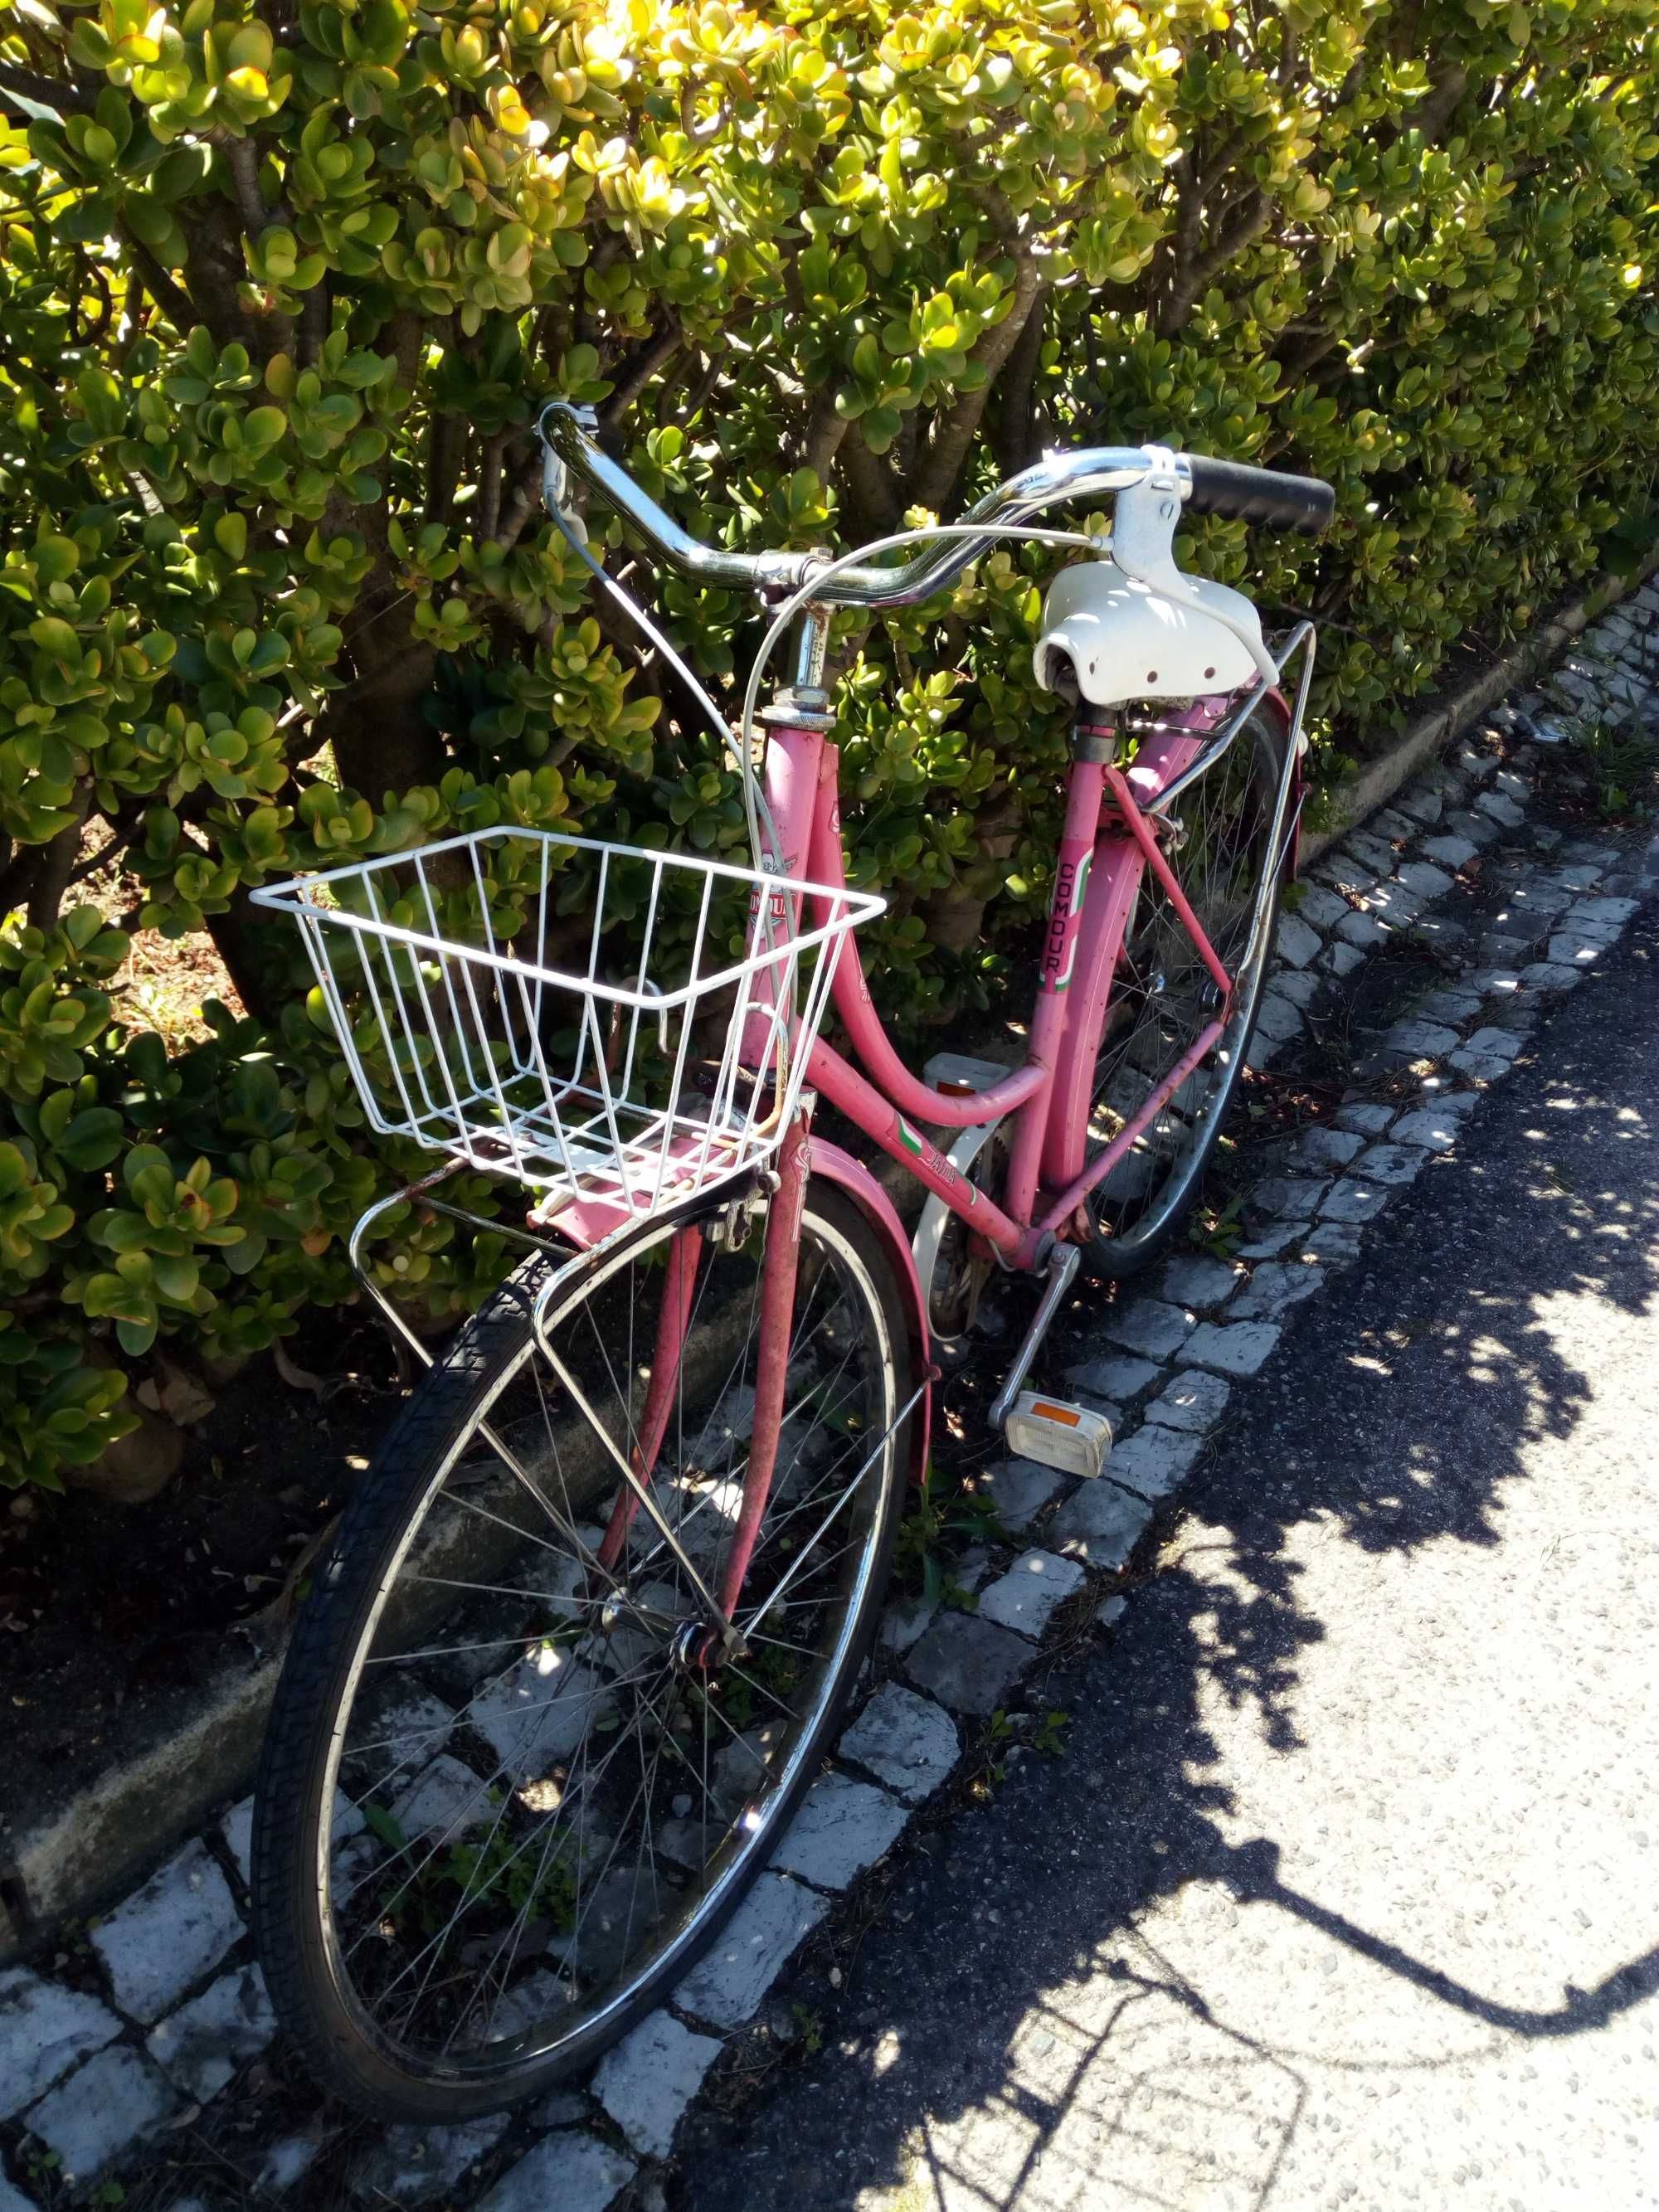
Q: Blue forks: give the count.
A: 0